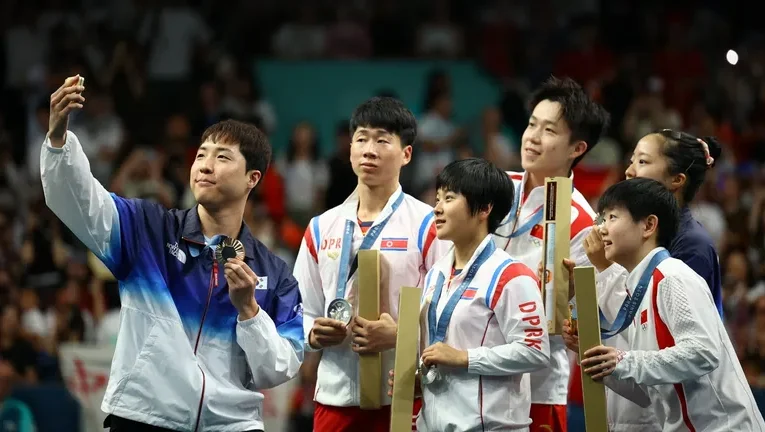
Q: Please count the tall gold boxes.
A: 4